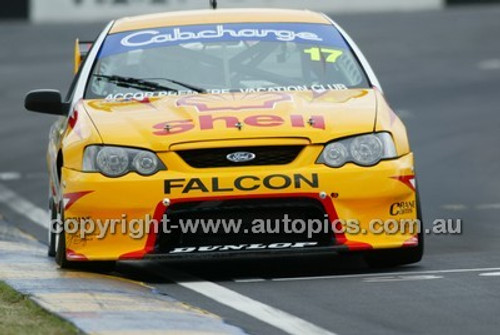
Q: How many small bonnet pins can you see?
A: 3